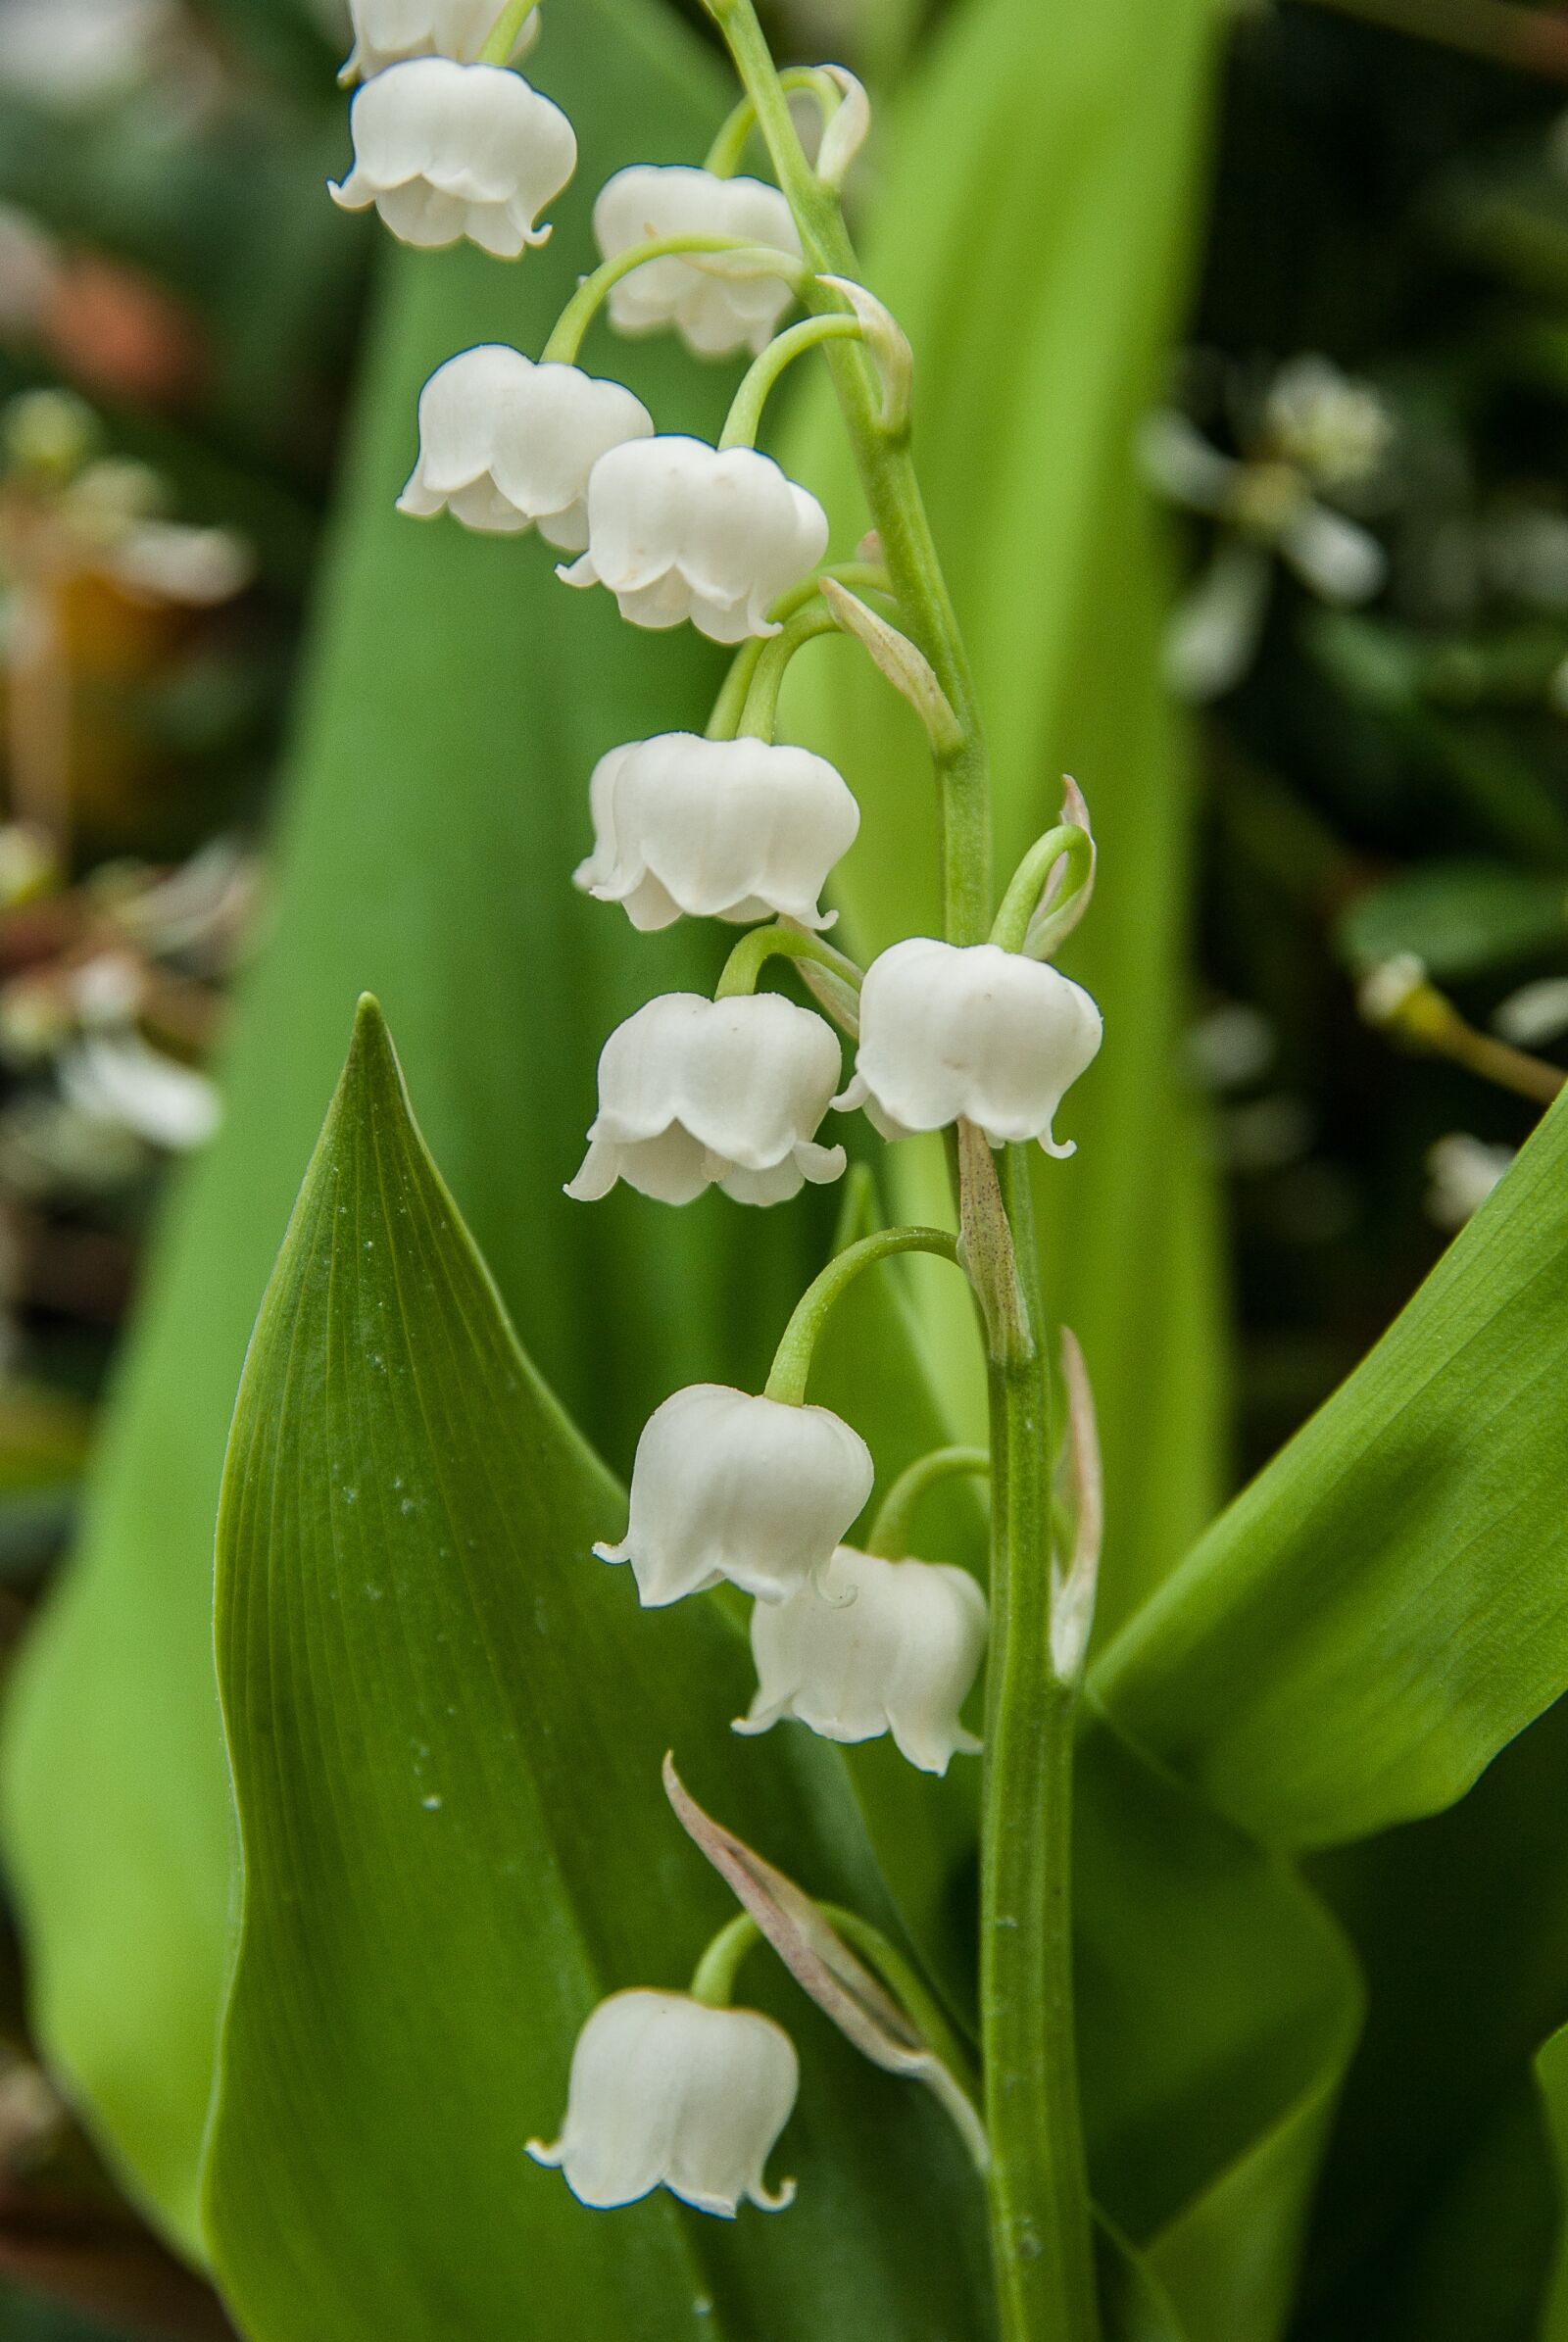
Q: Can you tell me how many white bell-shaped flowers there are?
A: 11